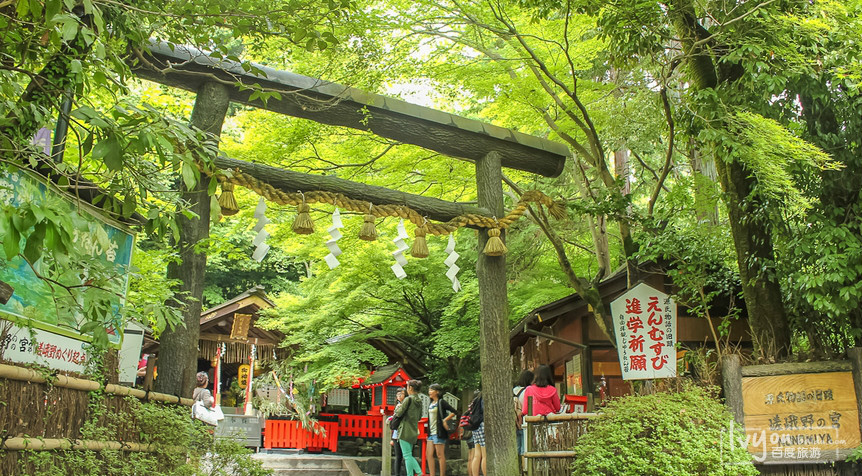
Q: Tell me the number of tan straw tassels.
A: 5